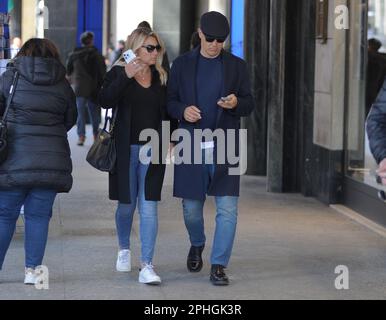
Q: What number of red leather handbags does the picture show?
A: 0